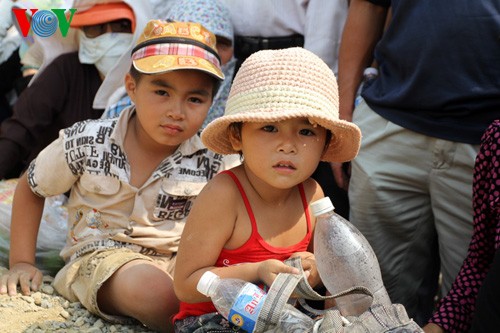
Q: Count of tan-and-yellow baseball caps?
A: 1